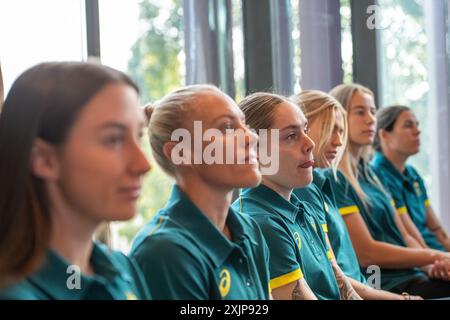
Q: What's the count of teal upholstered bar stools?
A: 0